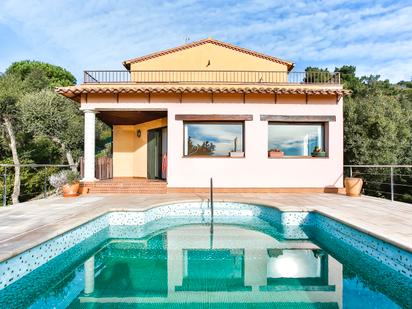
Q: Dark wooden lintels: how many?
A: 2